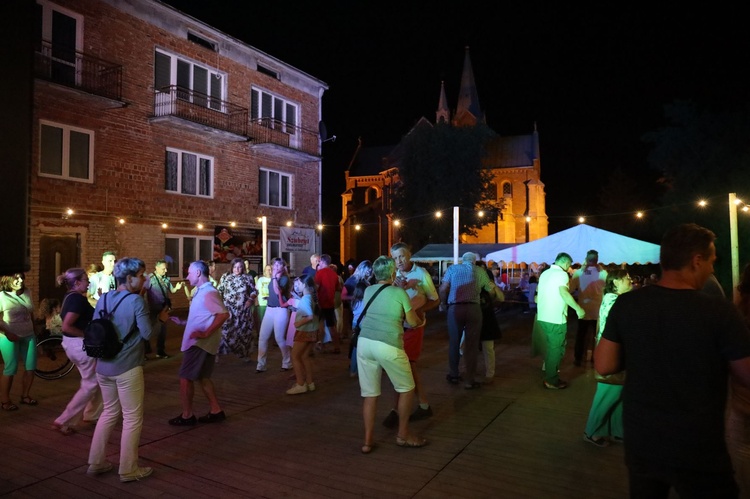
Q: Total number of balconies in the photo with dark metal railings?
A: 3